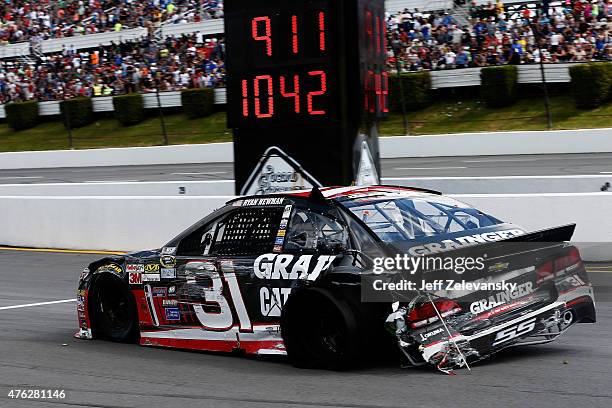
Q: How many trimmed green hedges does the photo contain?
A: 7